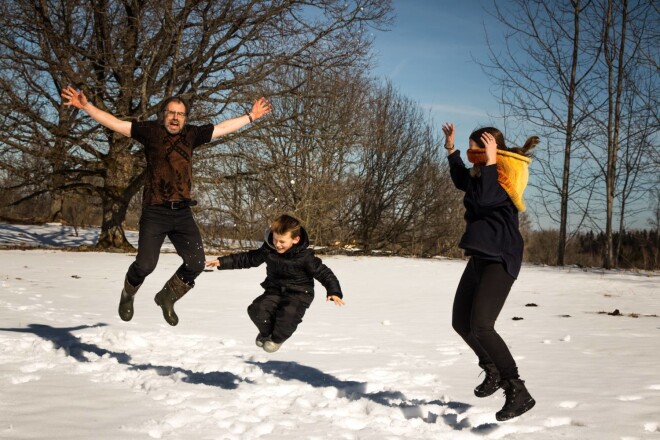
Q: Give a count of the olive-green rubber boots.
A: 2